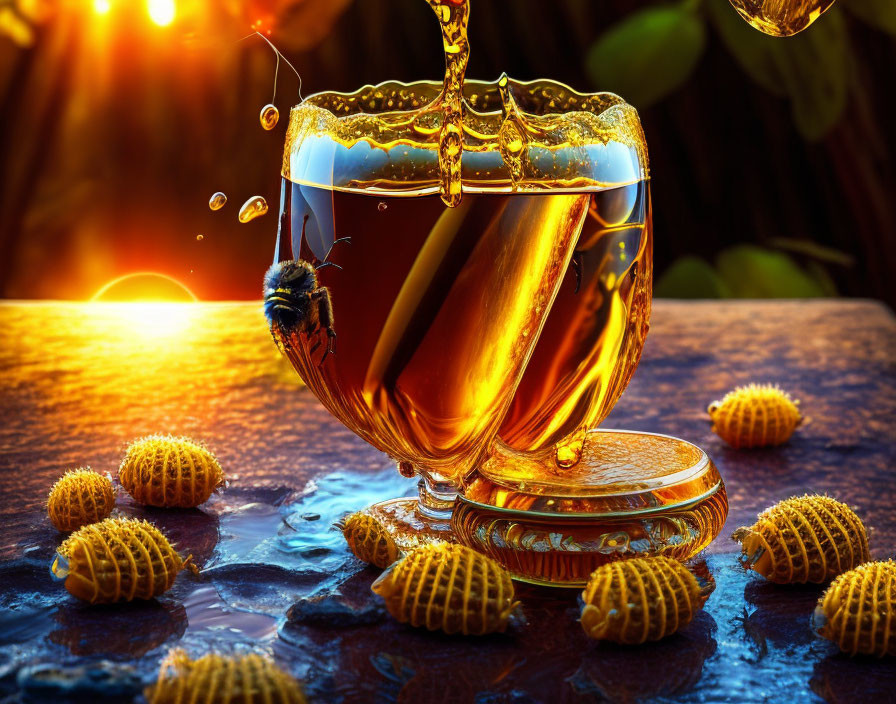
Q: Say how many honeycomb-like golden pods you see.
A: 10